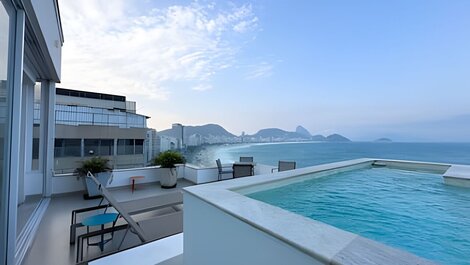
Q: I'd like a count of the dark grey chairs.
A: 4